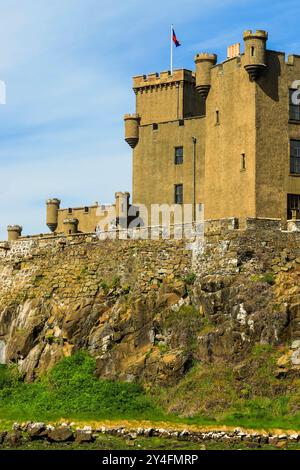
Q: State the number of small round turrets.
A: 7